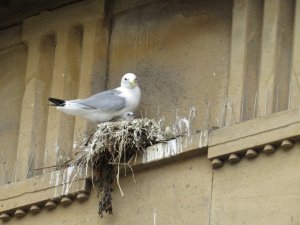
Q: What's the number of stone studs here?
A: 11